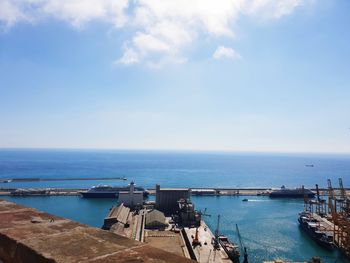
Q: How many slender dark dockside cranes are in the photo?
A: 2